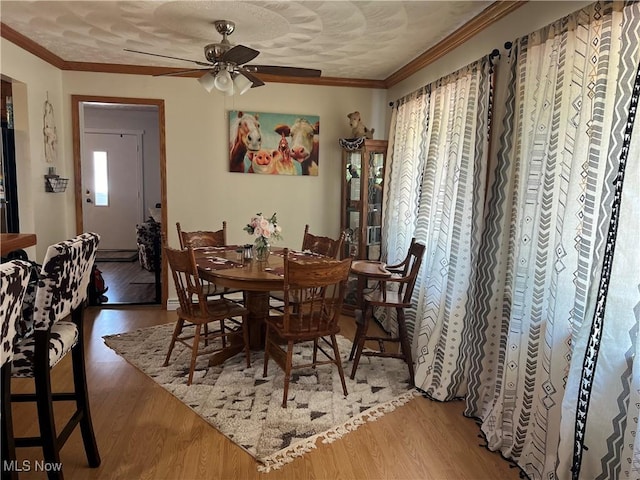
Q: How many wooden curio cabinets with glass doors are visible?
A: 1